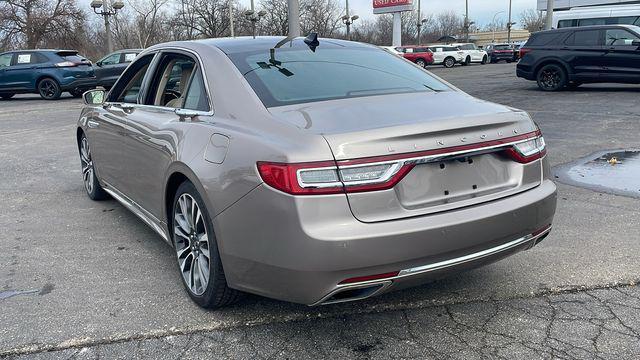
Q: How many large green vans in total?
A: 0